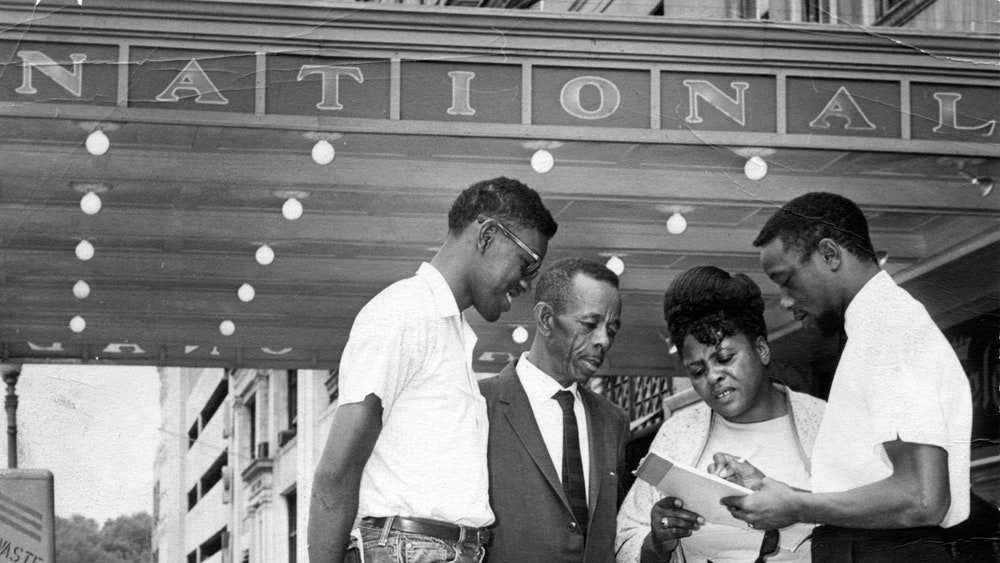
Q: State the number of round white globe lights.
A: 15